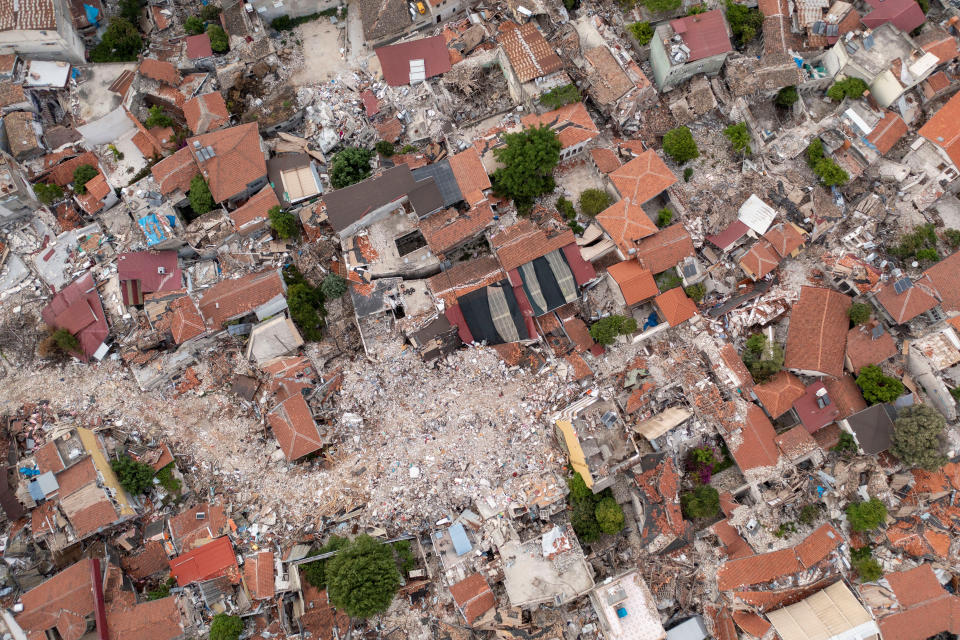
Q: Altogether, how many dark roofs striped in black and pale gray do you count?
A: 2